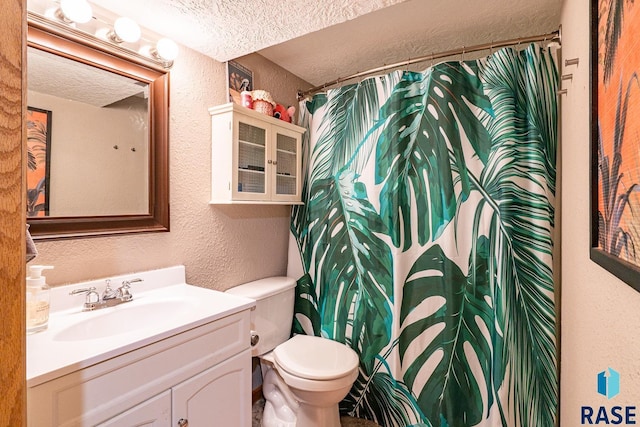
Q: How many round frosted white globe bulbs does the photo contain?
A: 3